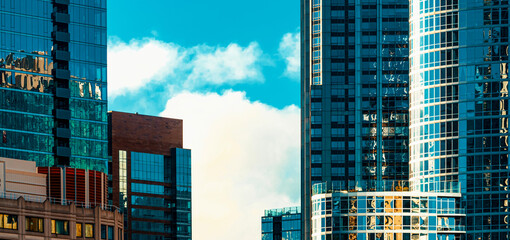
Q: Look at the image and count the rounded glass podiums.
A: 1